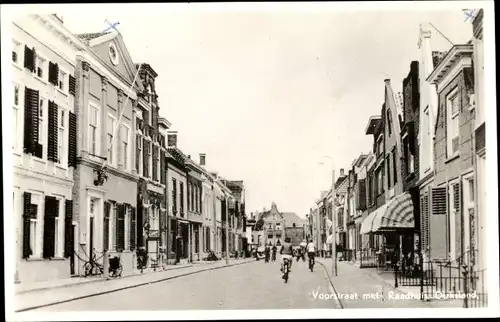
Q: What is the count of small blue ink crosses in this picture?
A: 2